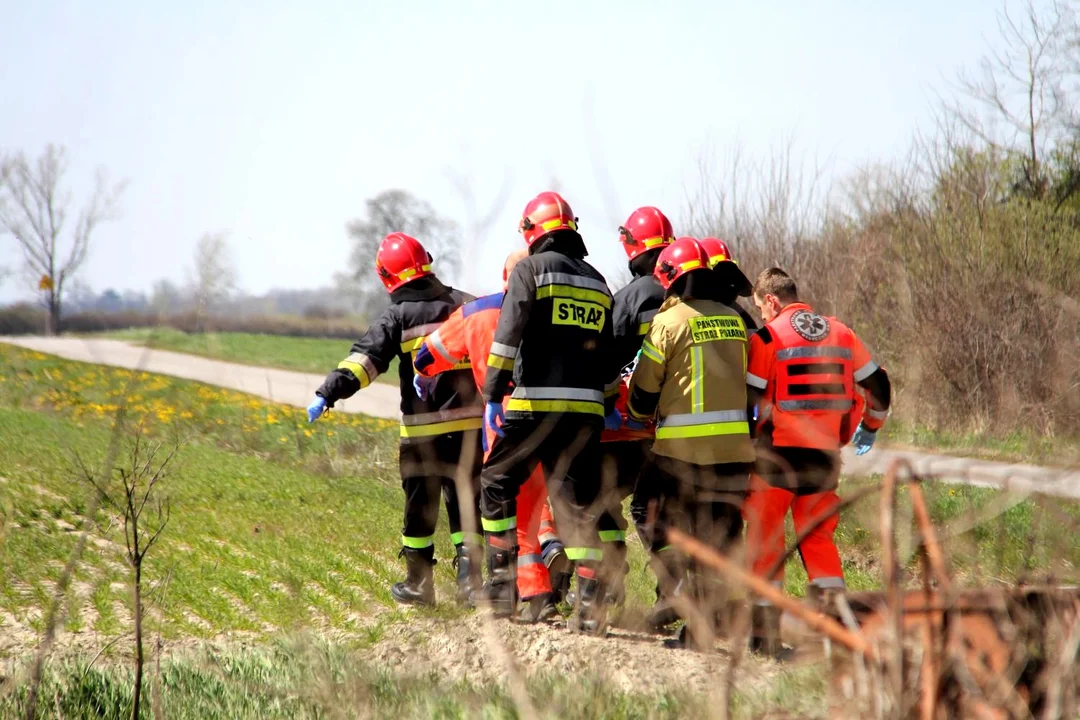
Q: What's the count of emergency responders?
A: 7